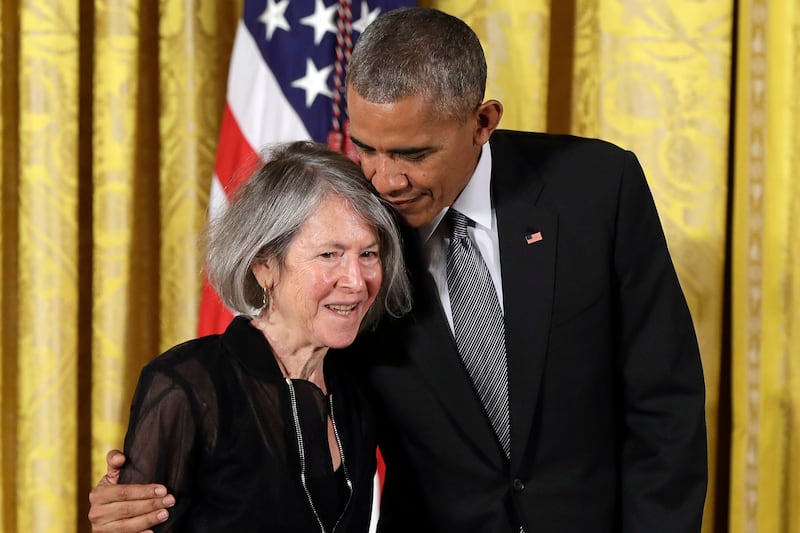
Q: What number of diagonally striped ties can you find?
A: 1